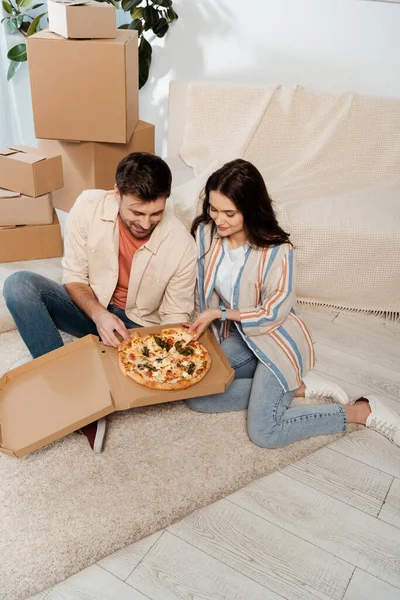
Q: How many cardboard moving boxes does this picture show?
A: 6